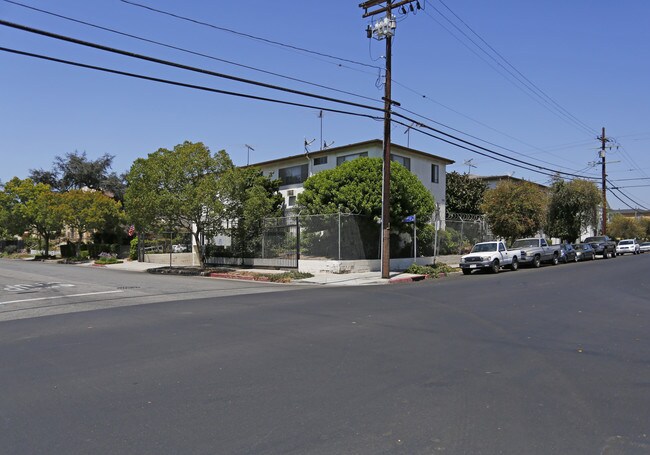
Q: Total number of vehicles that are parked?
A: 7